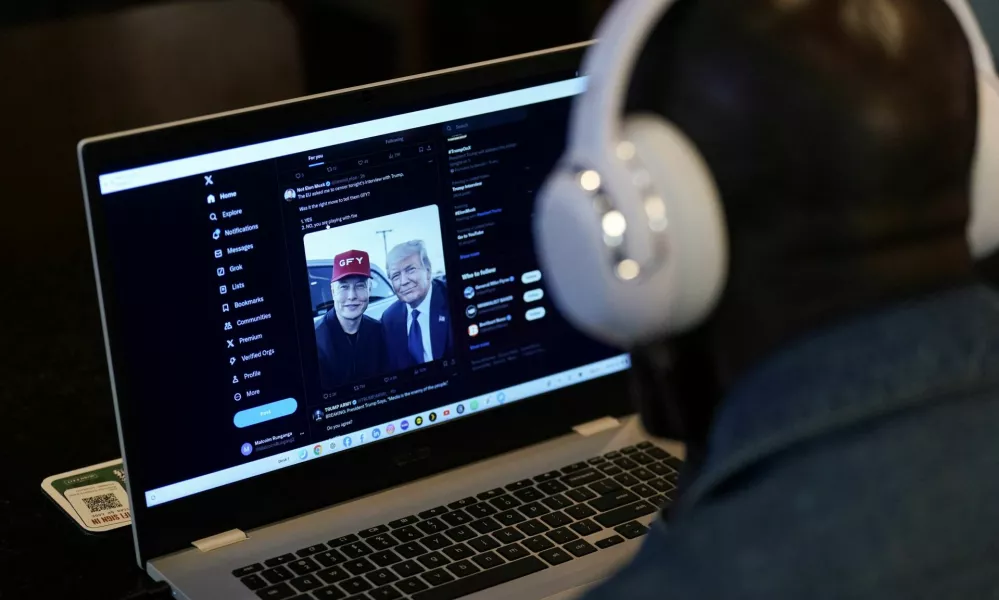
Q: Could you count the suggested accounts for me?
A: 3